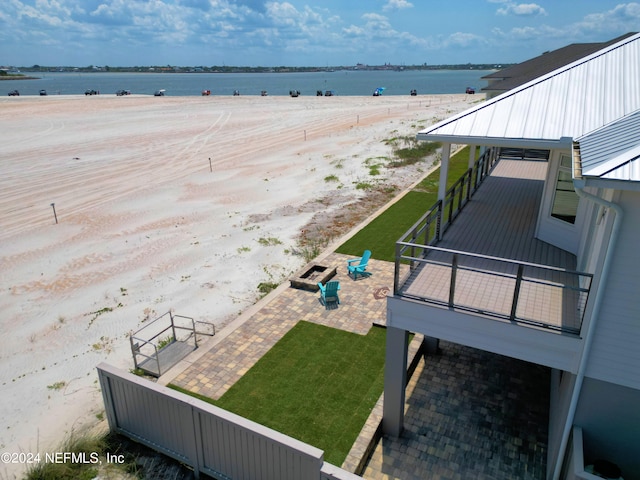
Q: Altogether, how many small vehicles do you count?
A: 14